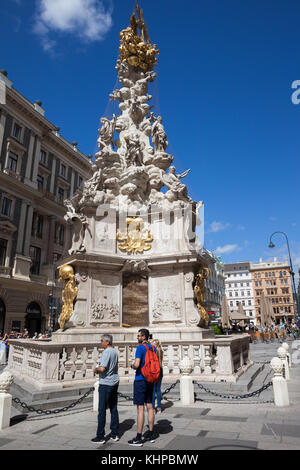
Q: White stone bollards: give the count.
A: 6